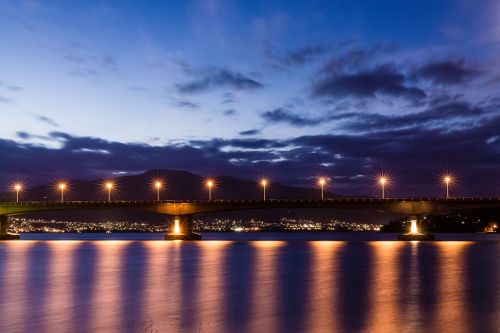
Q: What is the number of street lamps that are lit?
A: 9